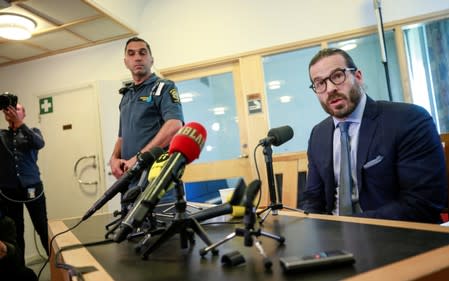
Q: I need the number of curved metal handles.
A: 1